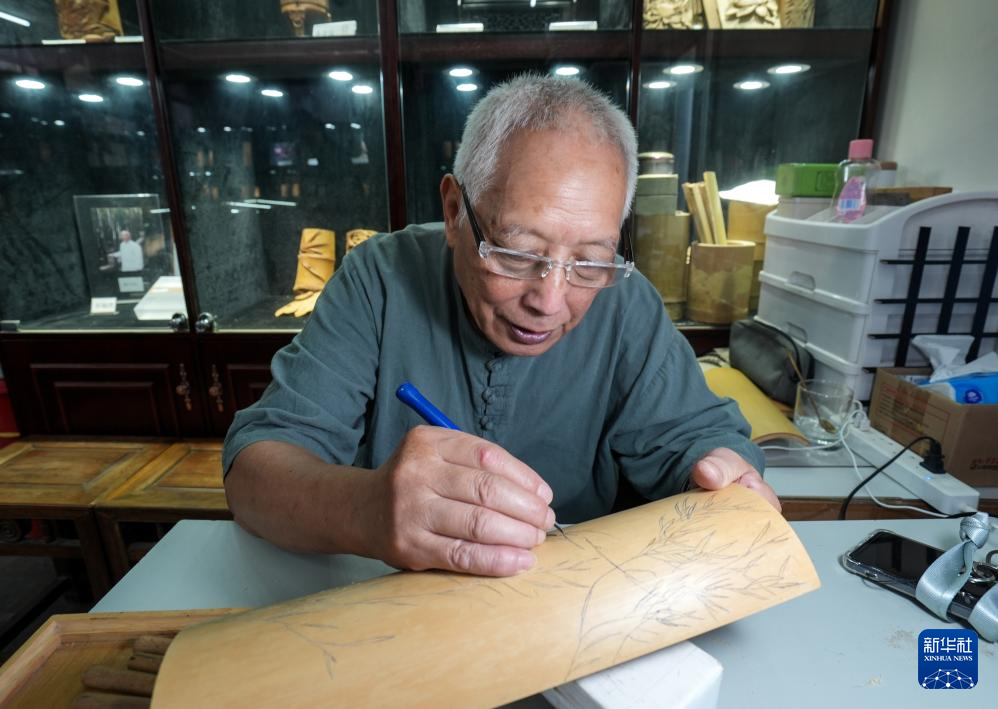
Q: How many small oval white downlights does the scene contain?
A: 14